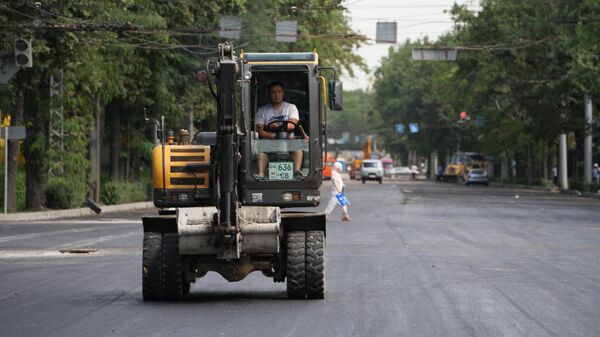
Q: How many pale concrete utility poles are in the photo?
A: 2